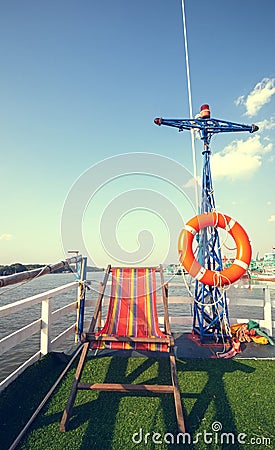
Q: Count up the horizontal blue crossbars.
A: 1